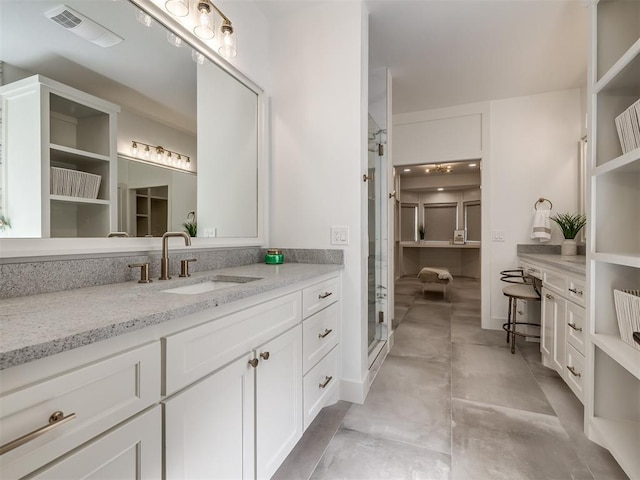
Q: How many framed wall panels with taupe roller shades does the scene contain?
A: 3